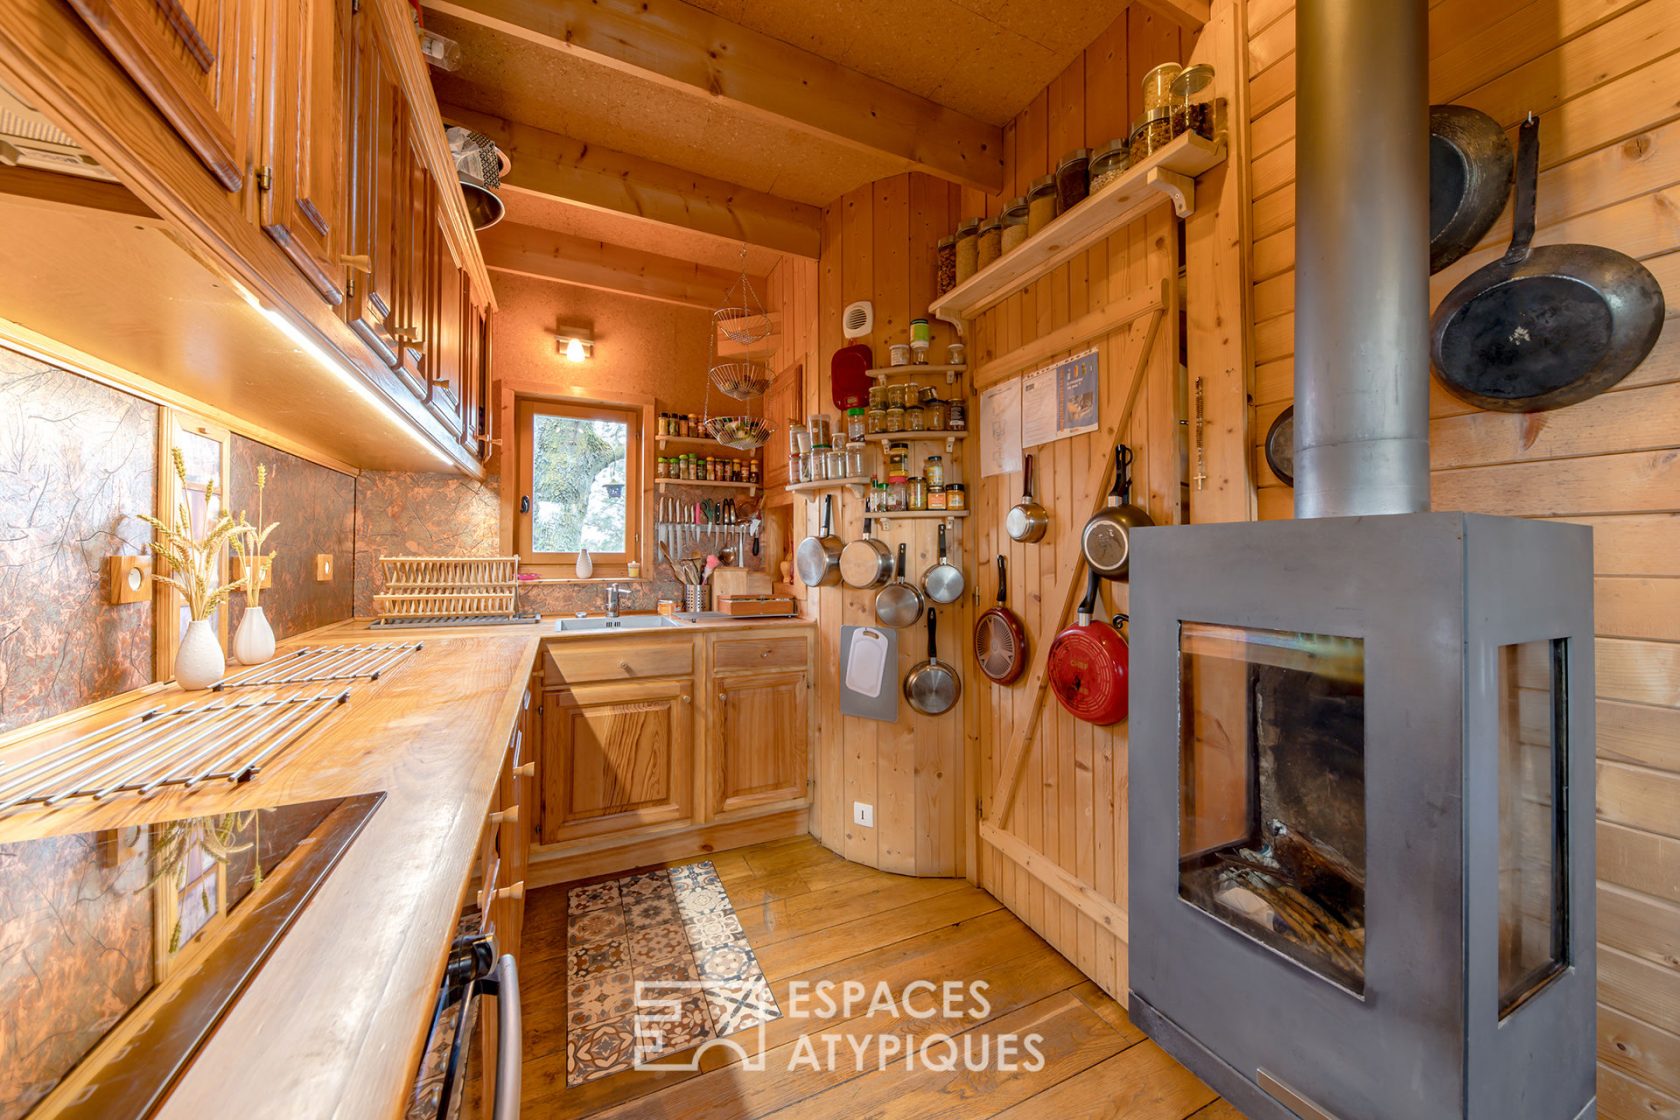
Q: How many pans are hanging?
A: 12